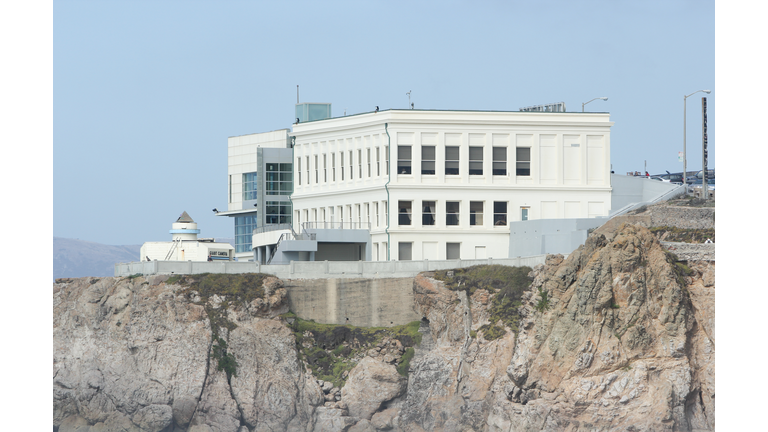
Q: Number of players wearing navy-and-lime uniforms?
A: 0